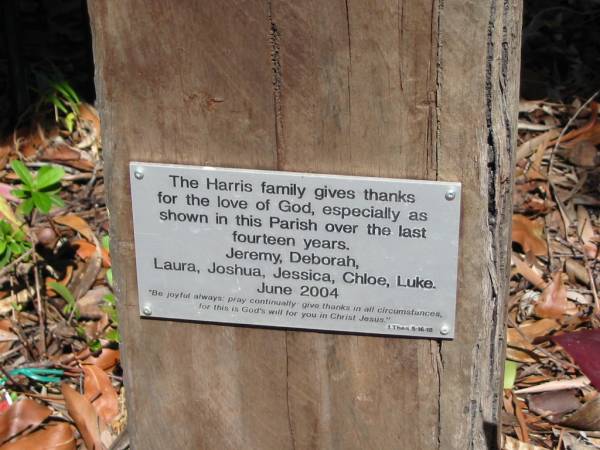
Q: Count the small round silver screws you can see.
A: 4